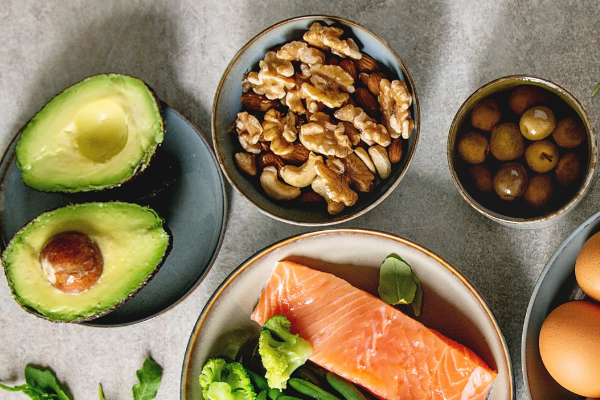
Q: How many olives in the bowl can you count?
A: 11